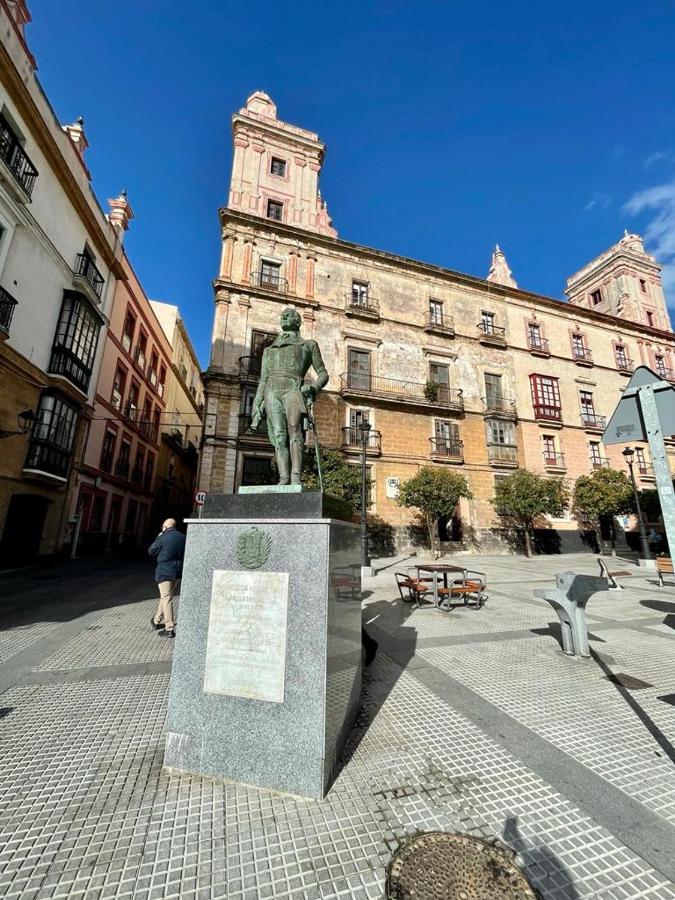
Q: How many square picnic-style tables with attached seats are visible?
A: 1